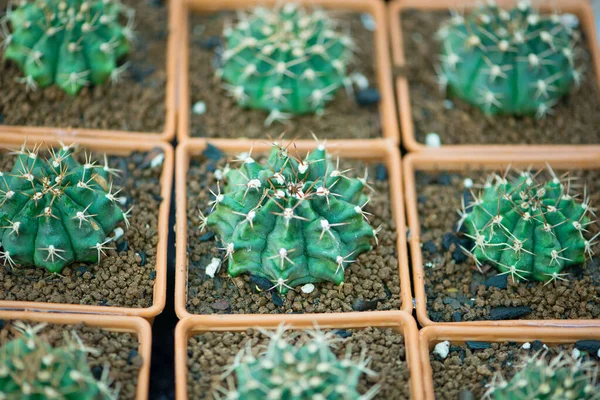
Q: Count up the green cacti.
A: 9